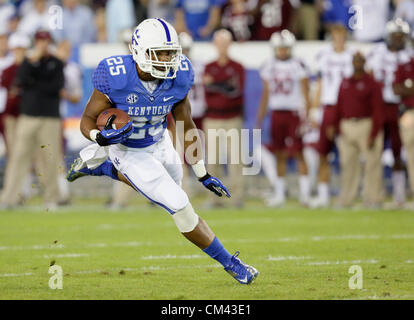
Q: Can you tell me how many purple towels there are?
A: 0